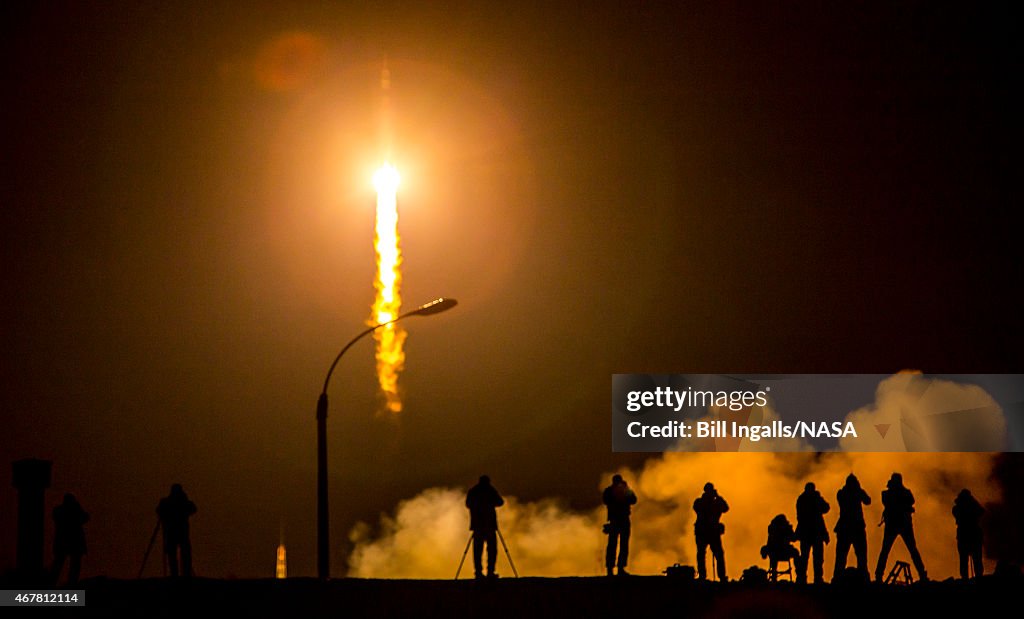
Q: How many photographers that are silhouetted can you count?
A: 10